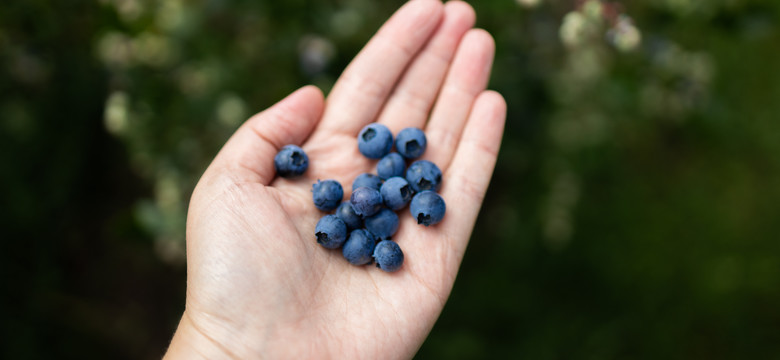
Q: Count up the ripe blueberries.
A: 15